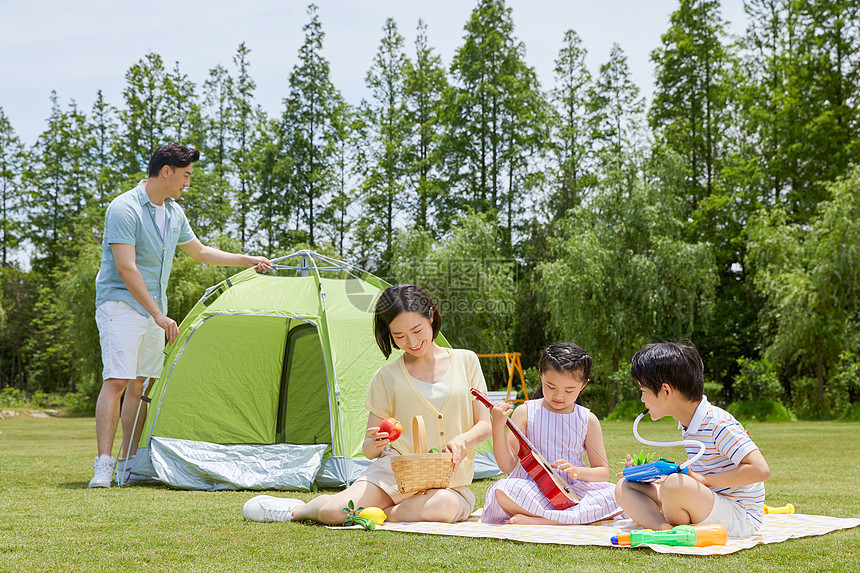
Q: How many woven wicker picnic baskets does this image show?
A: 1